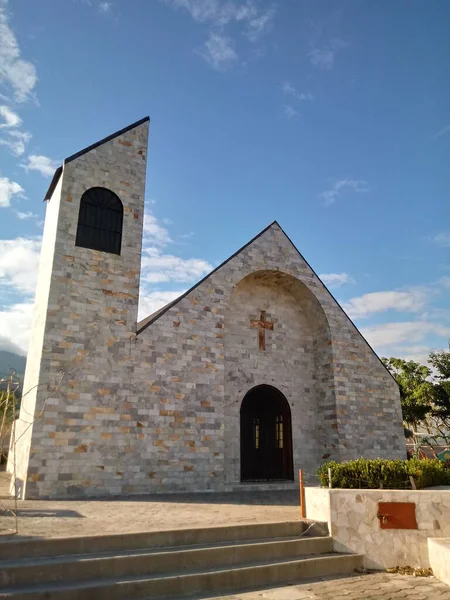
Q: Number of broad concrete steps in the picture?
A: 3